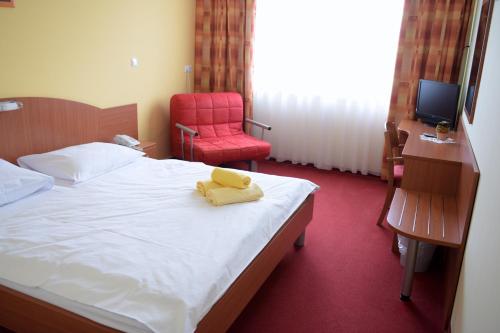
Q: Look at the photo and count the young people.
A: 0